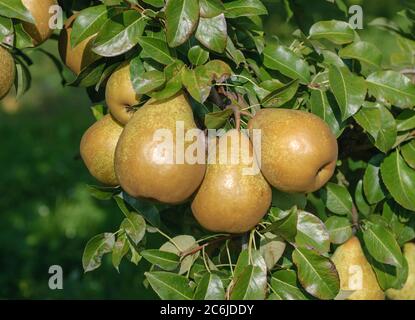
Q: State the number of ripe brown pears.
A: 10